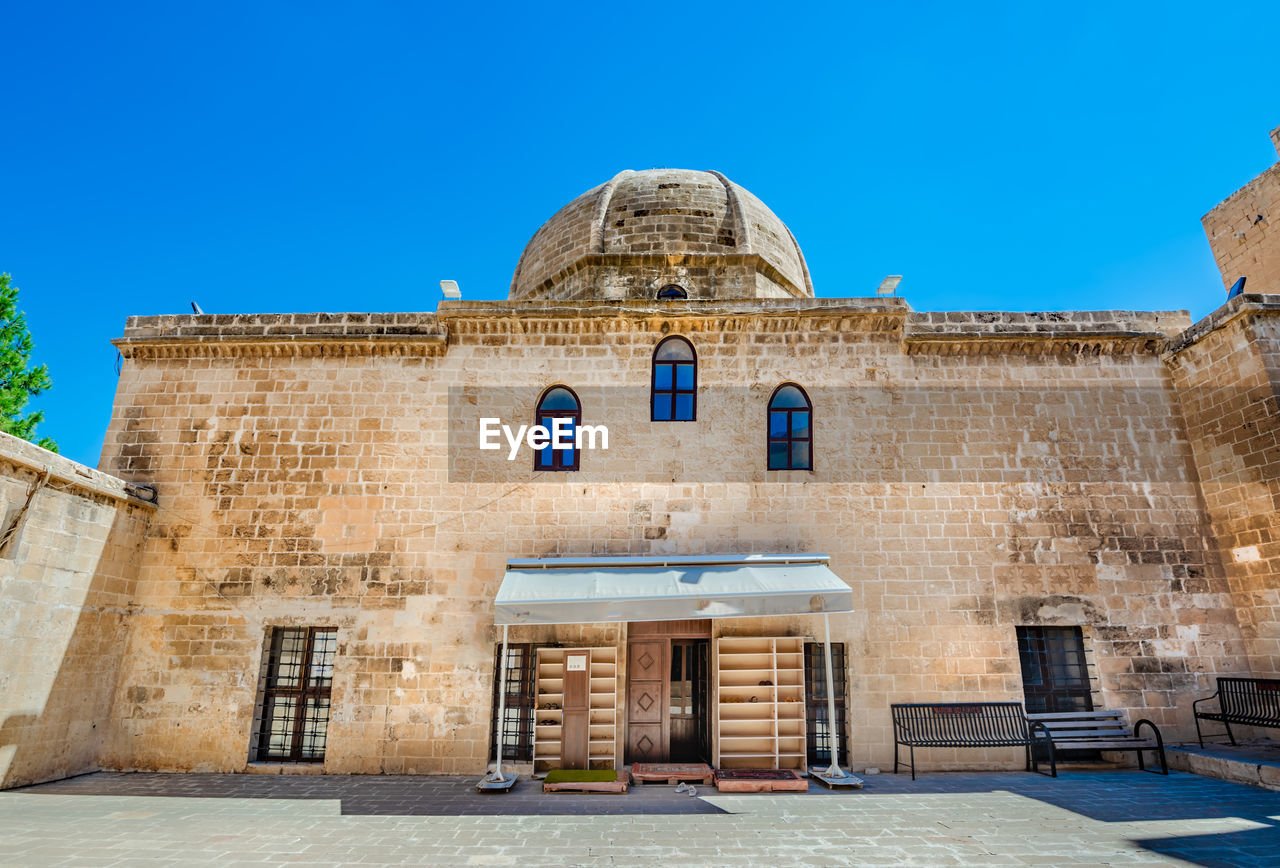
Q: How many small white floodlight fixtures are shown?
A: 2